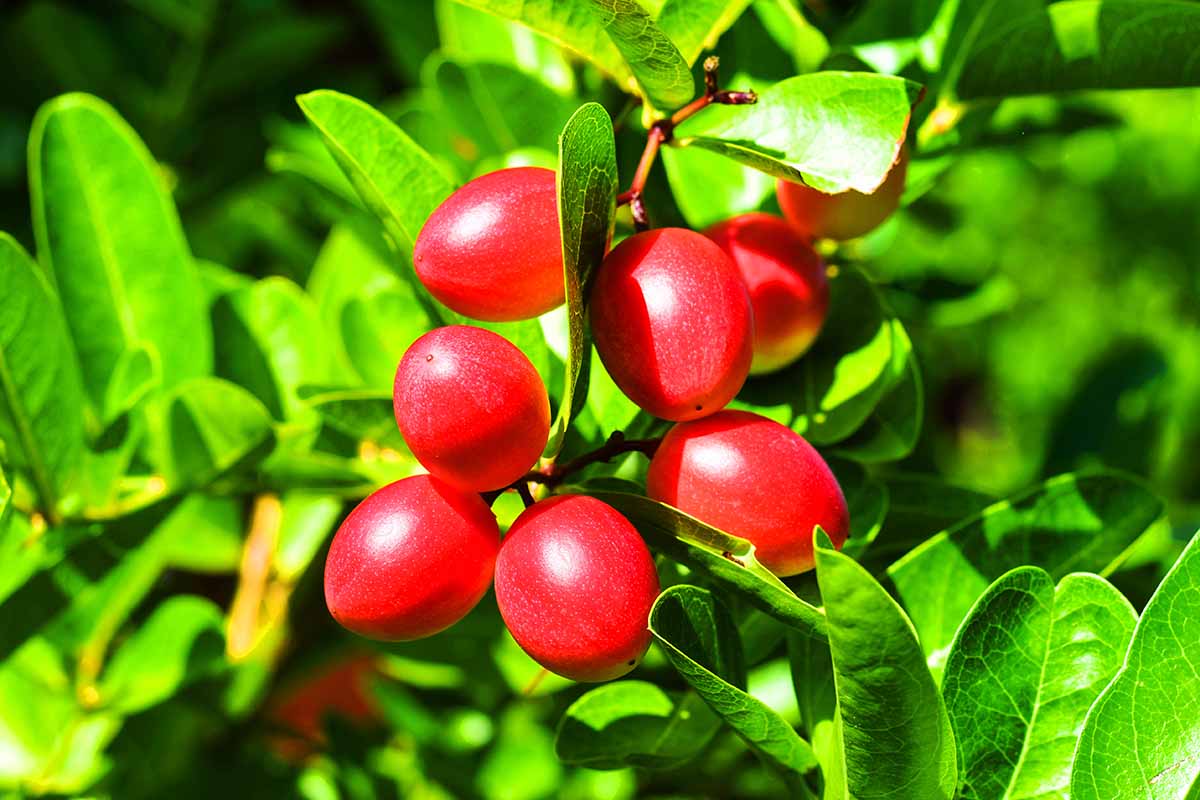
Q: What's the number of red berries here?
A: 8